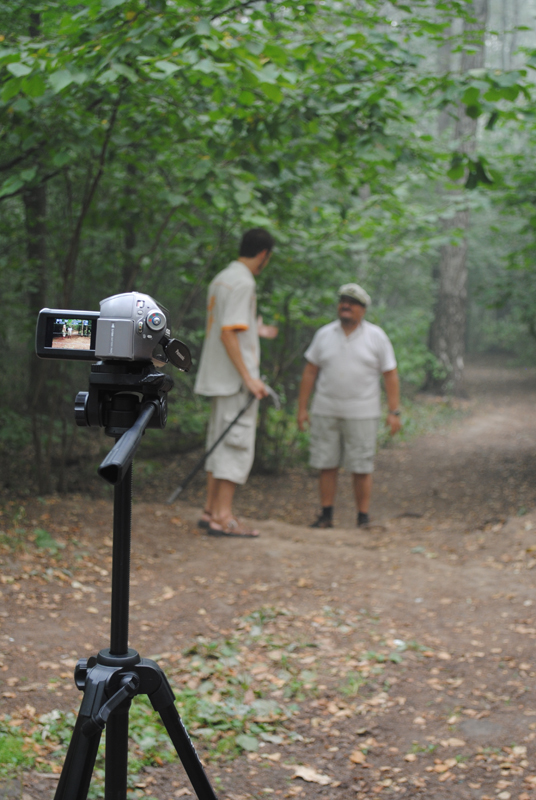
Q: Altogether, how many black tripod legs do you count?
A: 3